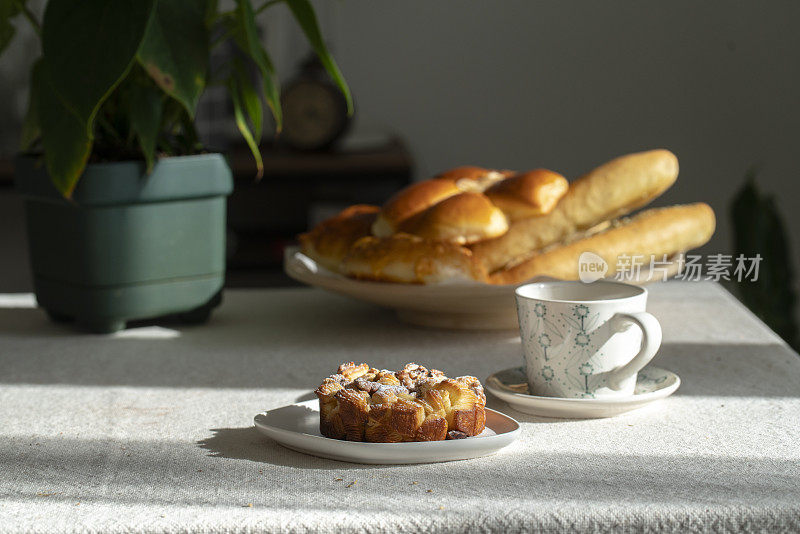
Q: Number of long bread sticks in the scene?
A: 2